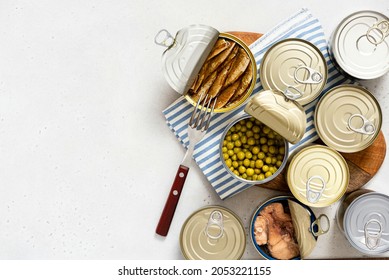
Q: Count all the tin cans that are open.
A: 3